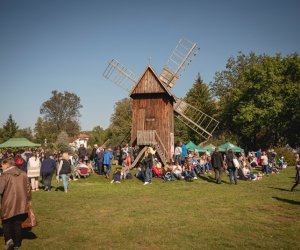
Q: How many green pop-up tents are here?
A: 4